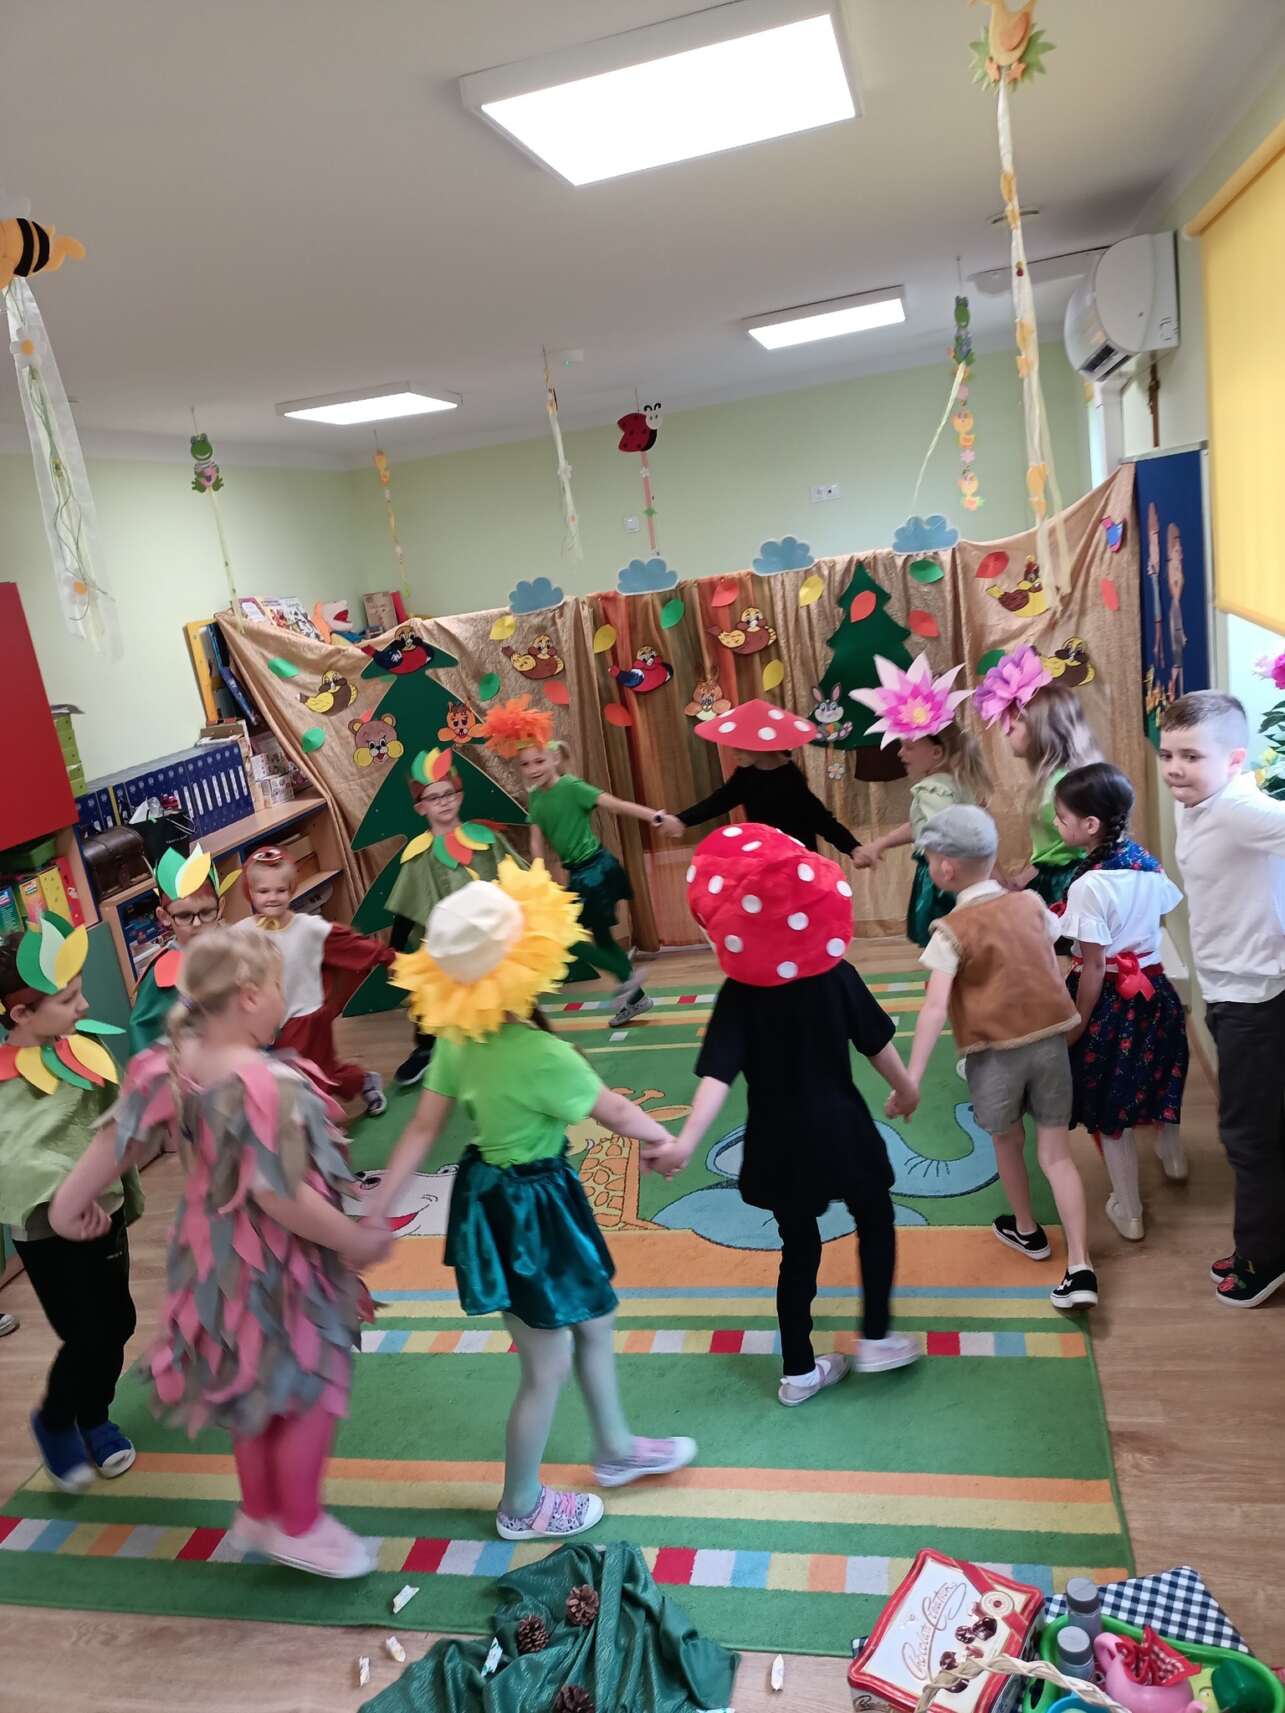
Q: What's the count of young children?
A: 14